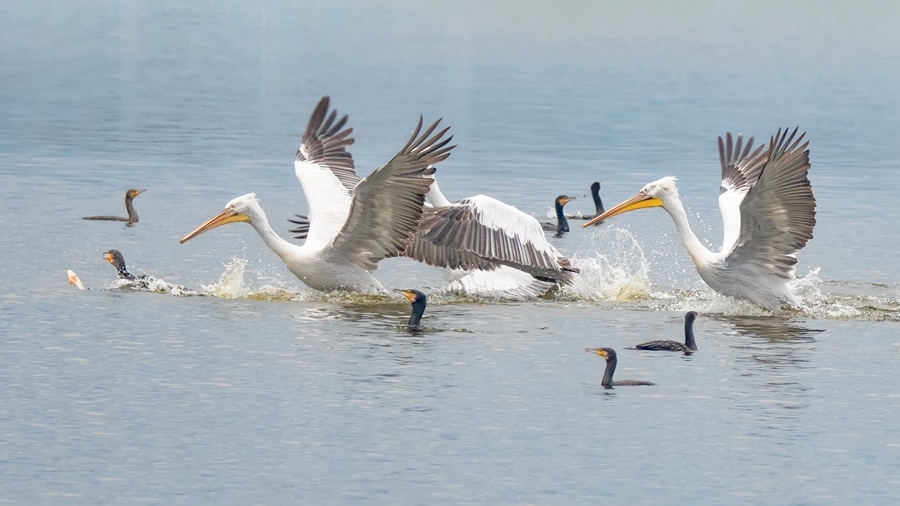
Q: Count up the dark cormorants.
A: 7